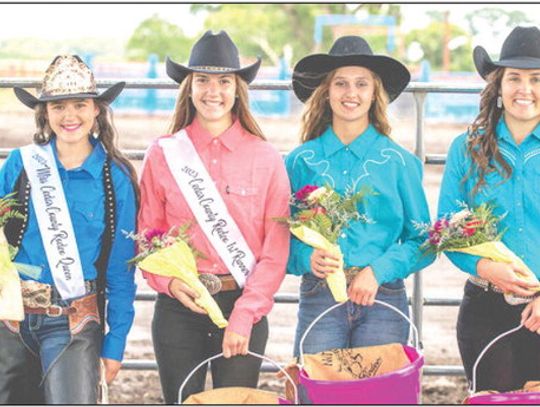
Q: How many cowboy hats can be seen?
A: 4